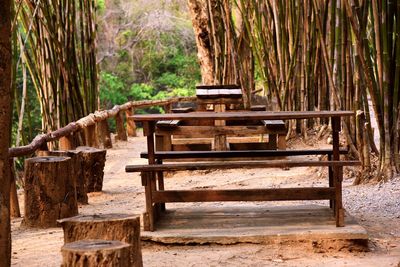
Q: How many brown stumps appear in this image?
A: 5